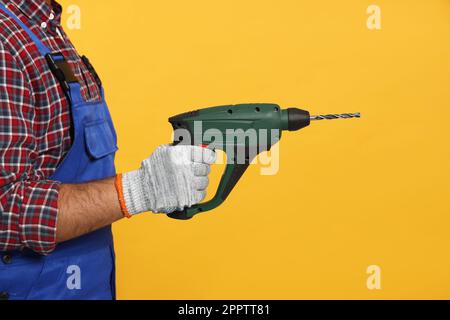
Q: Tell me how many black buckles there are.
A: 2